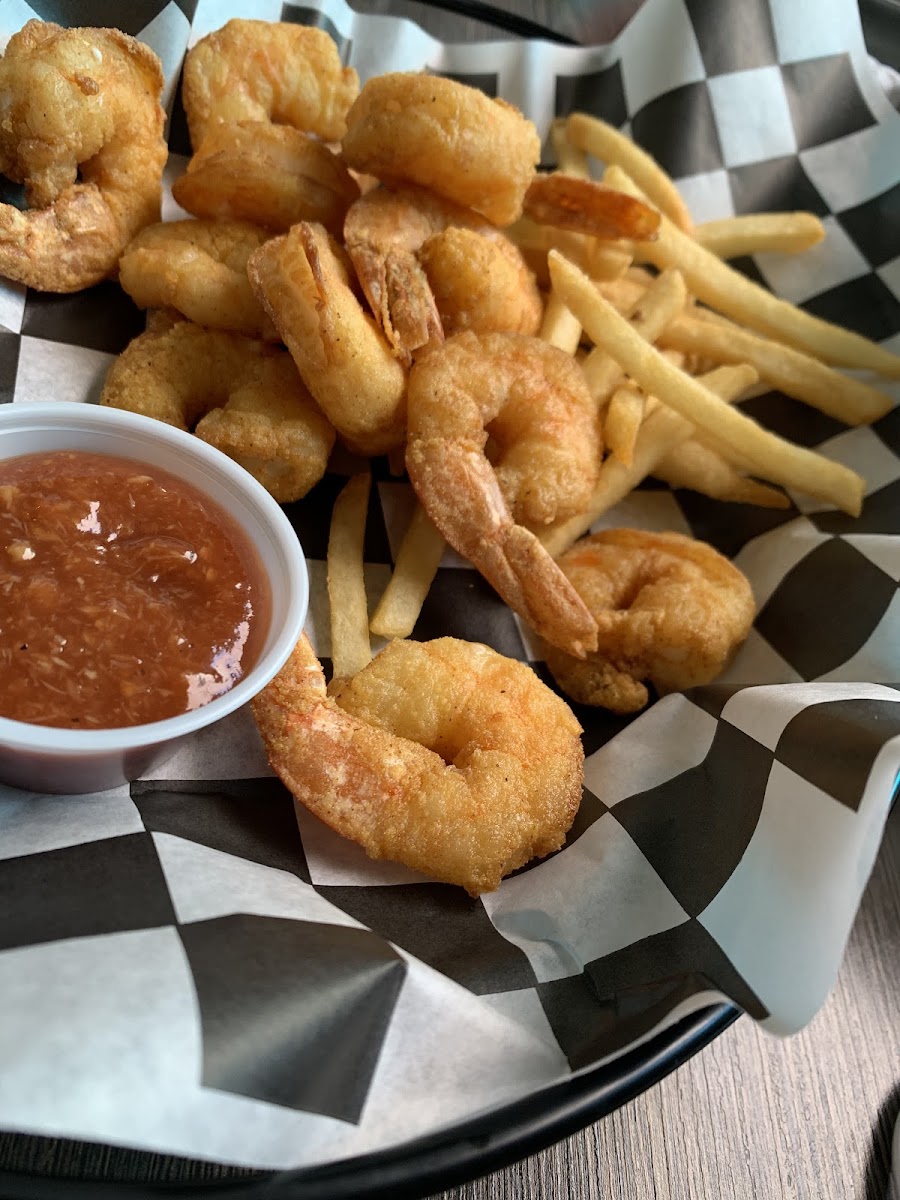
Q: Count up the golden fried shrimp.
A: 11